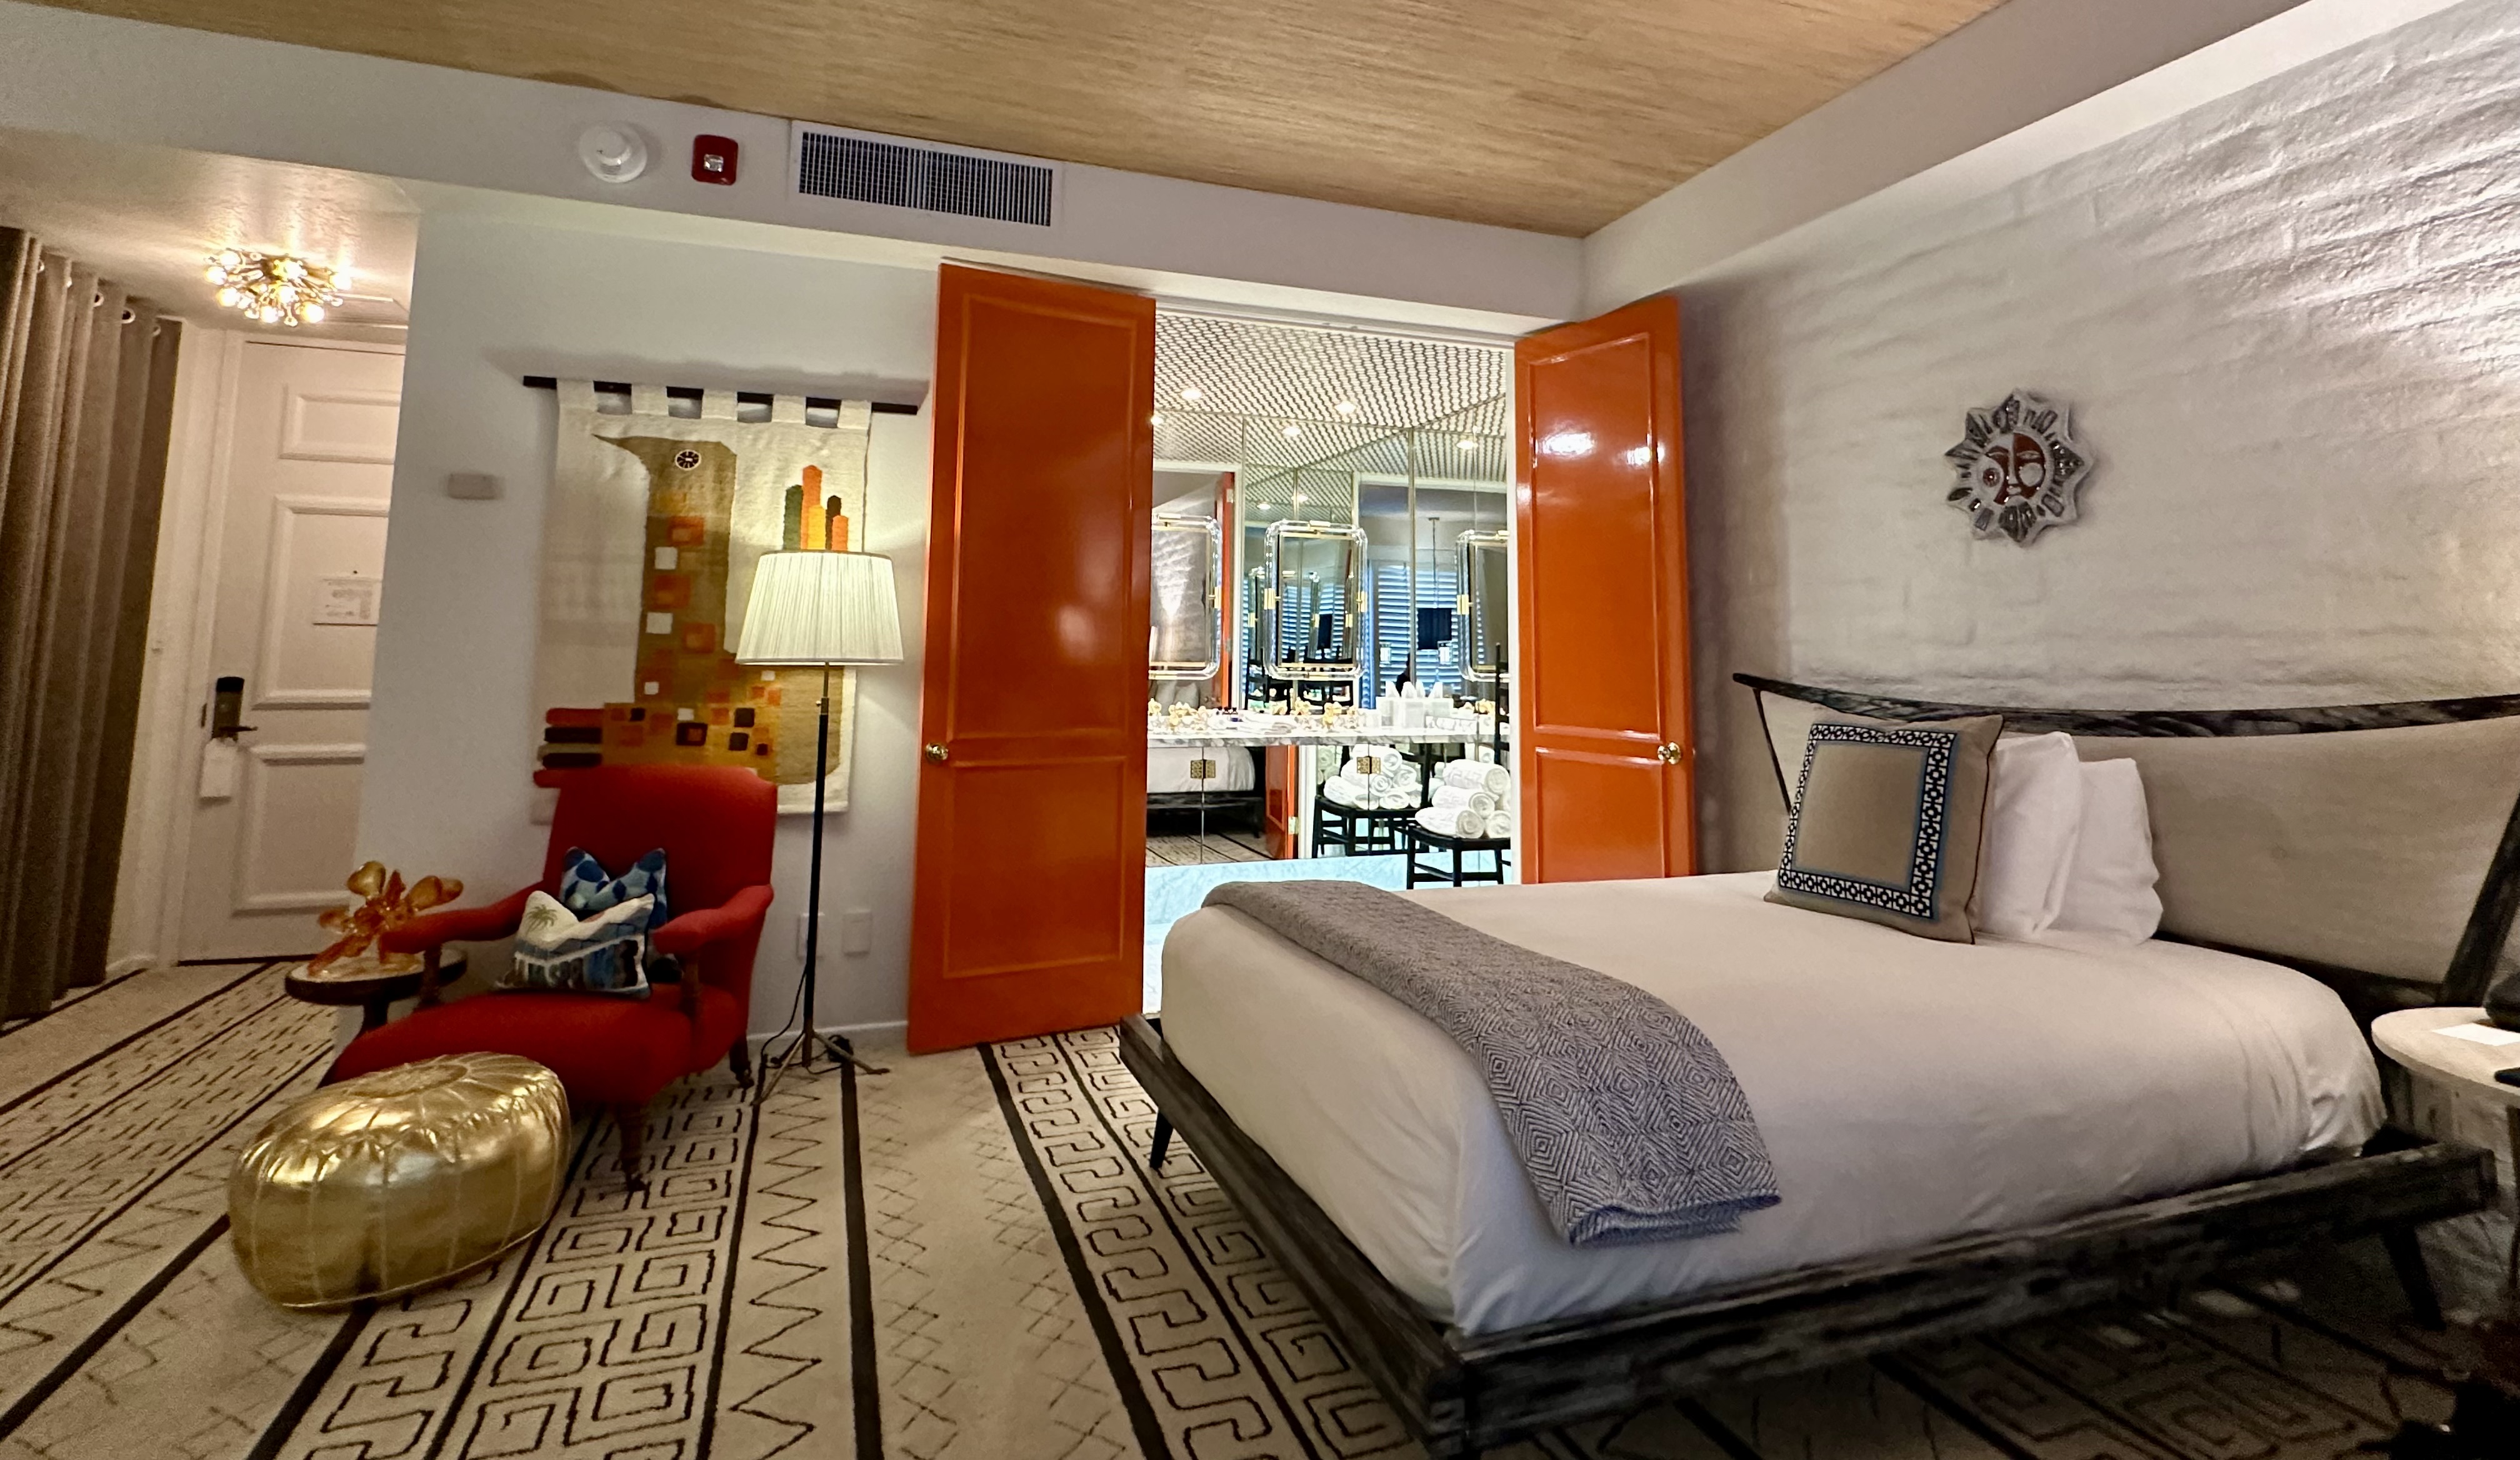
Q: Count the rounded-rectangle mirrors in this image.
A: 3